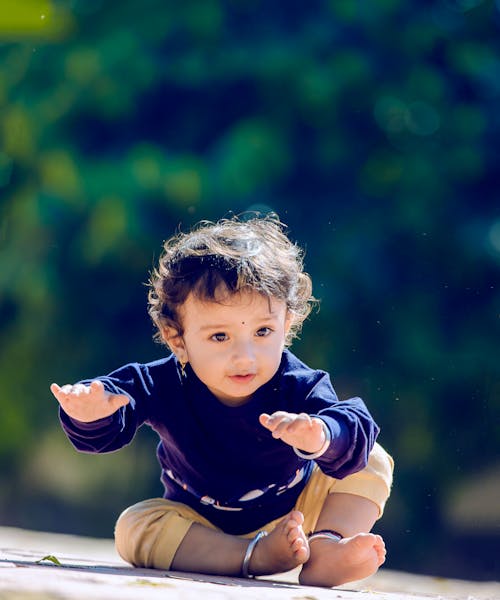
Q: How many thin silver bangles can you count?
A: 3